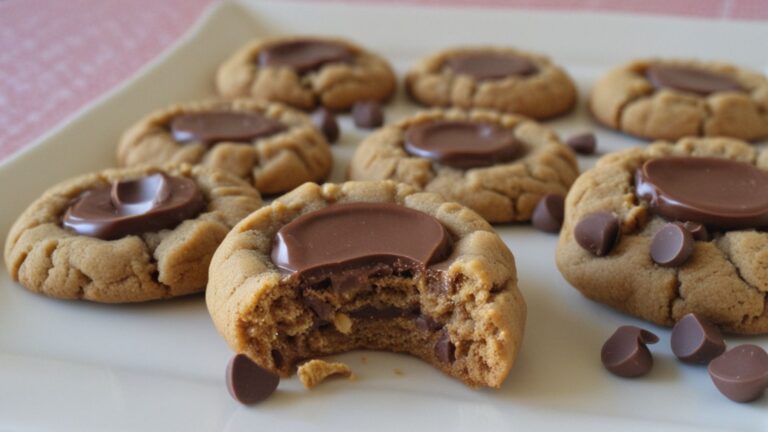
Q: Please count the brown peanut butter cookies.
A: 8